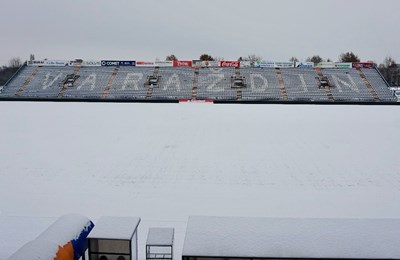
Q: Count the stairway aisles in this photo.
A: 9